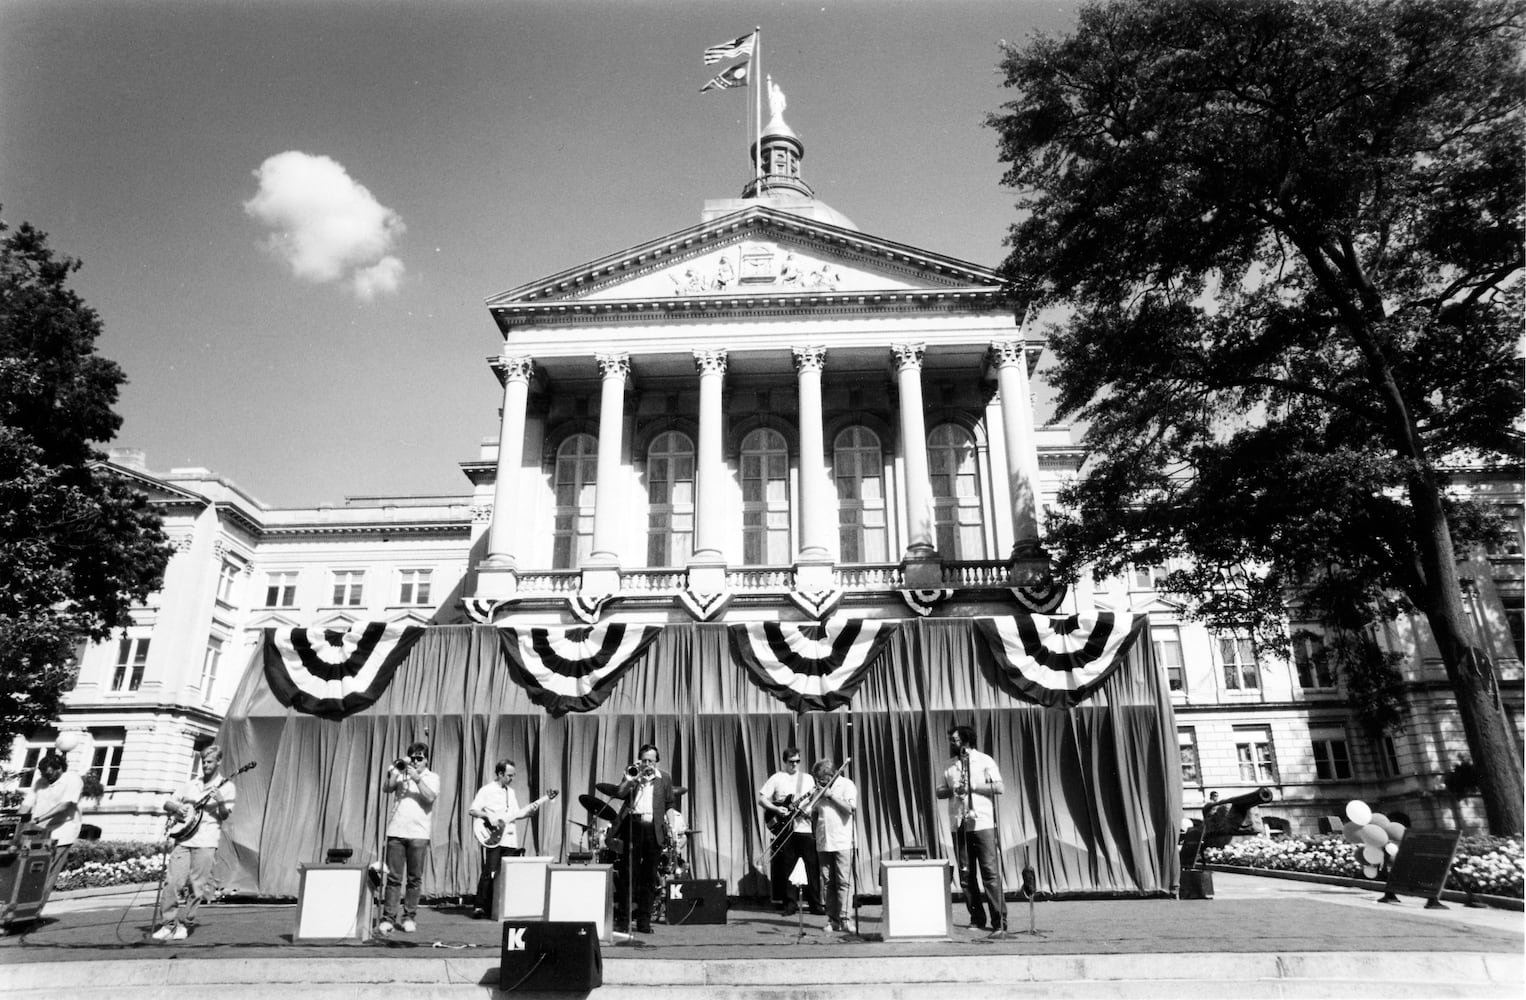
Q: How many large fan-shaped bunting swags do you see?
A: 4